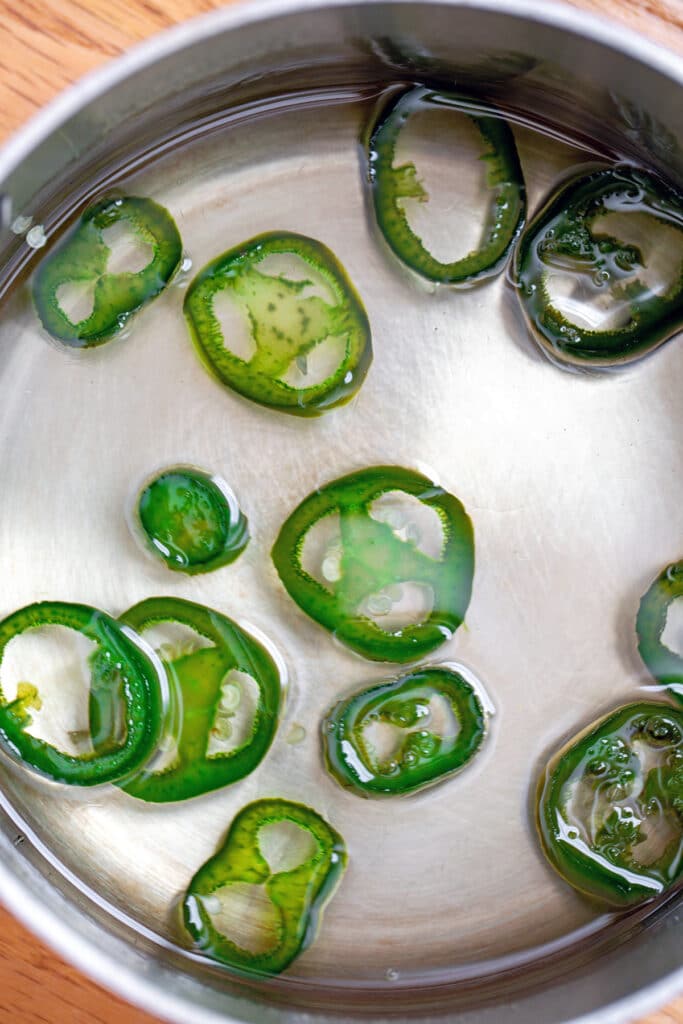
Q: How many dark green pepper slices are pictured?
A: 12